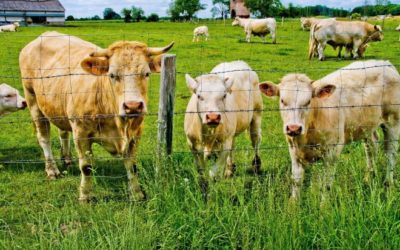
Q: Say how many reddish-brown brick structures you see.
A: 1